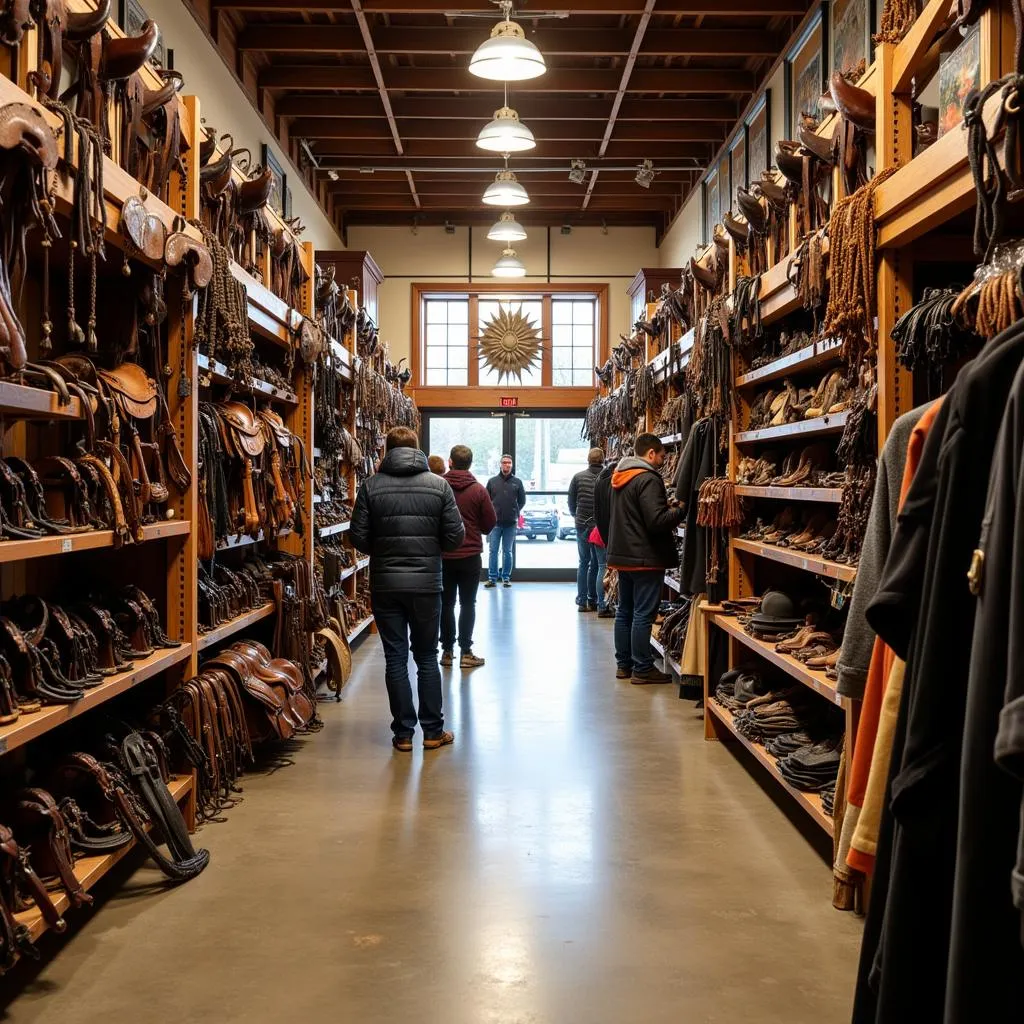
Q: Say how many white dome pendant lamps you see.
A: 5